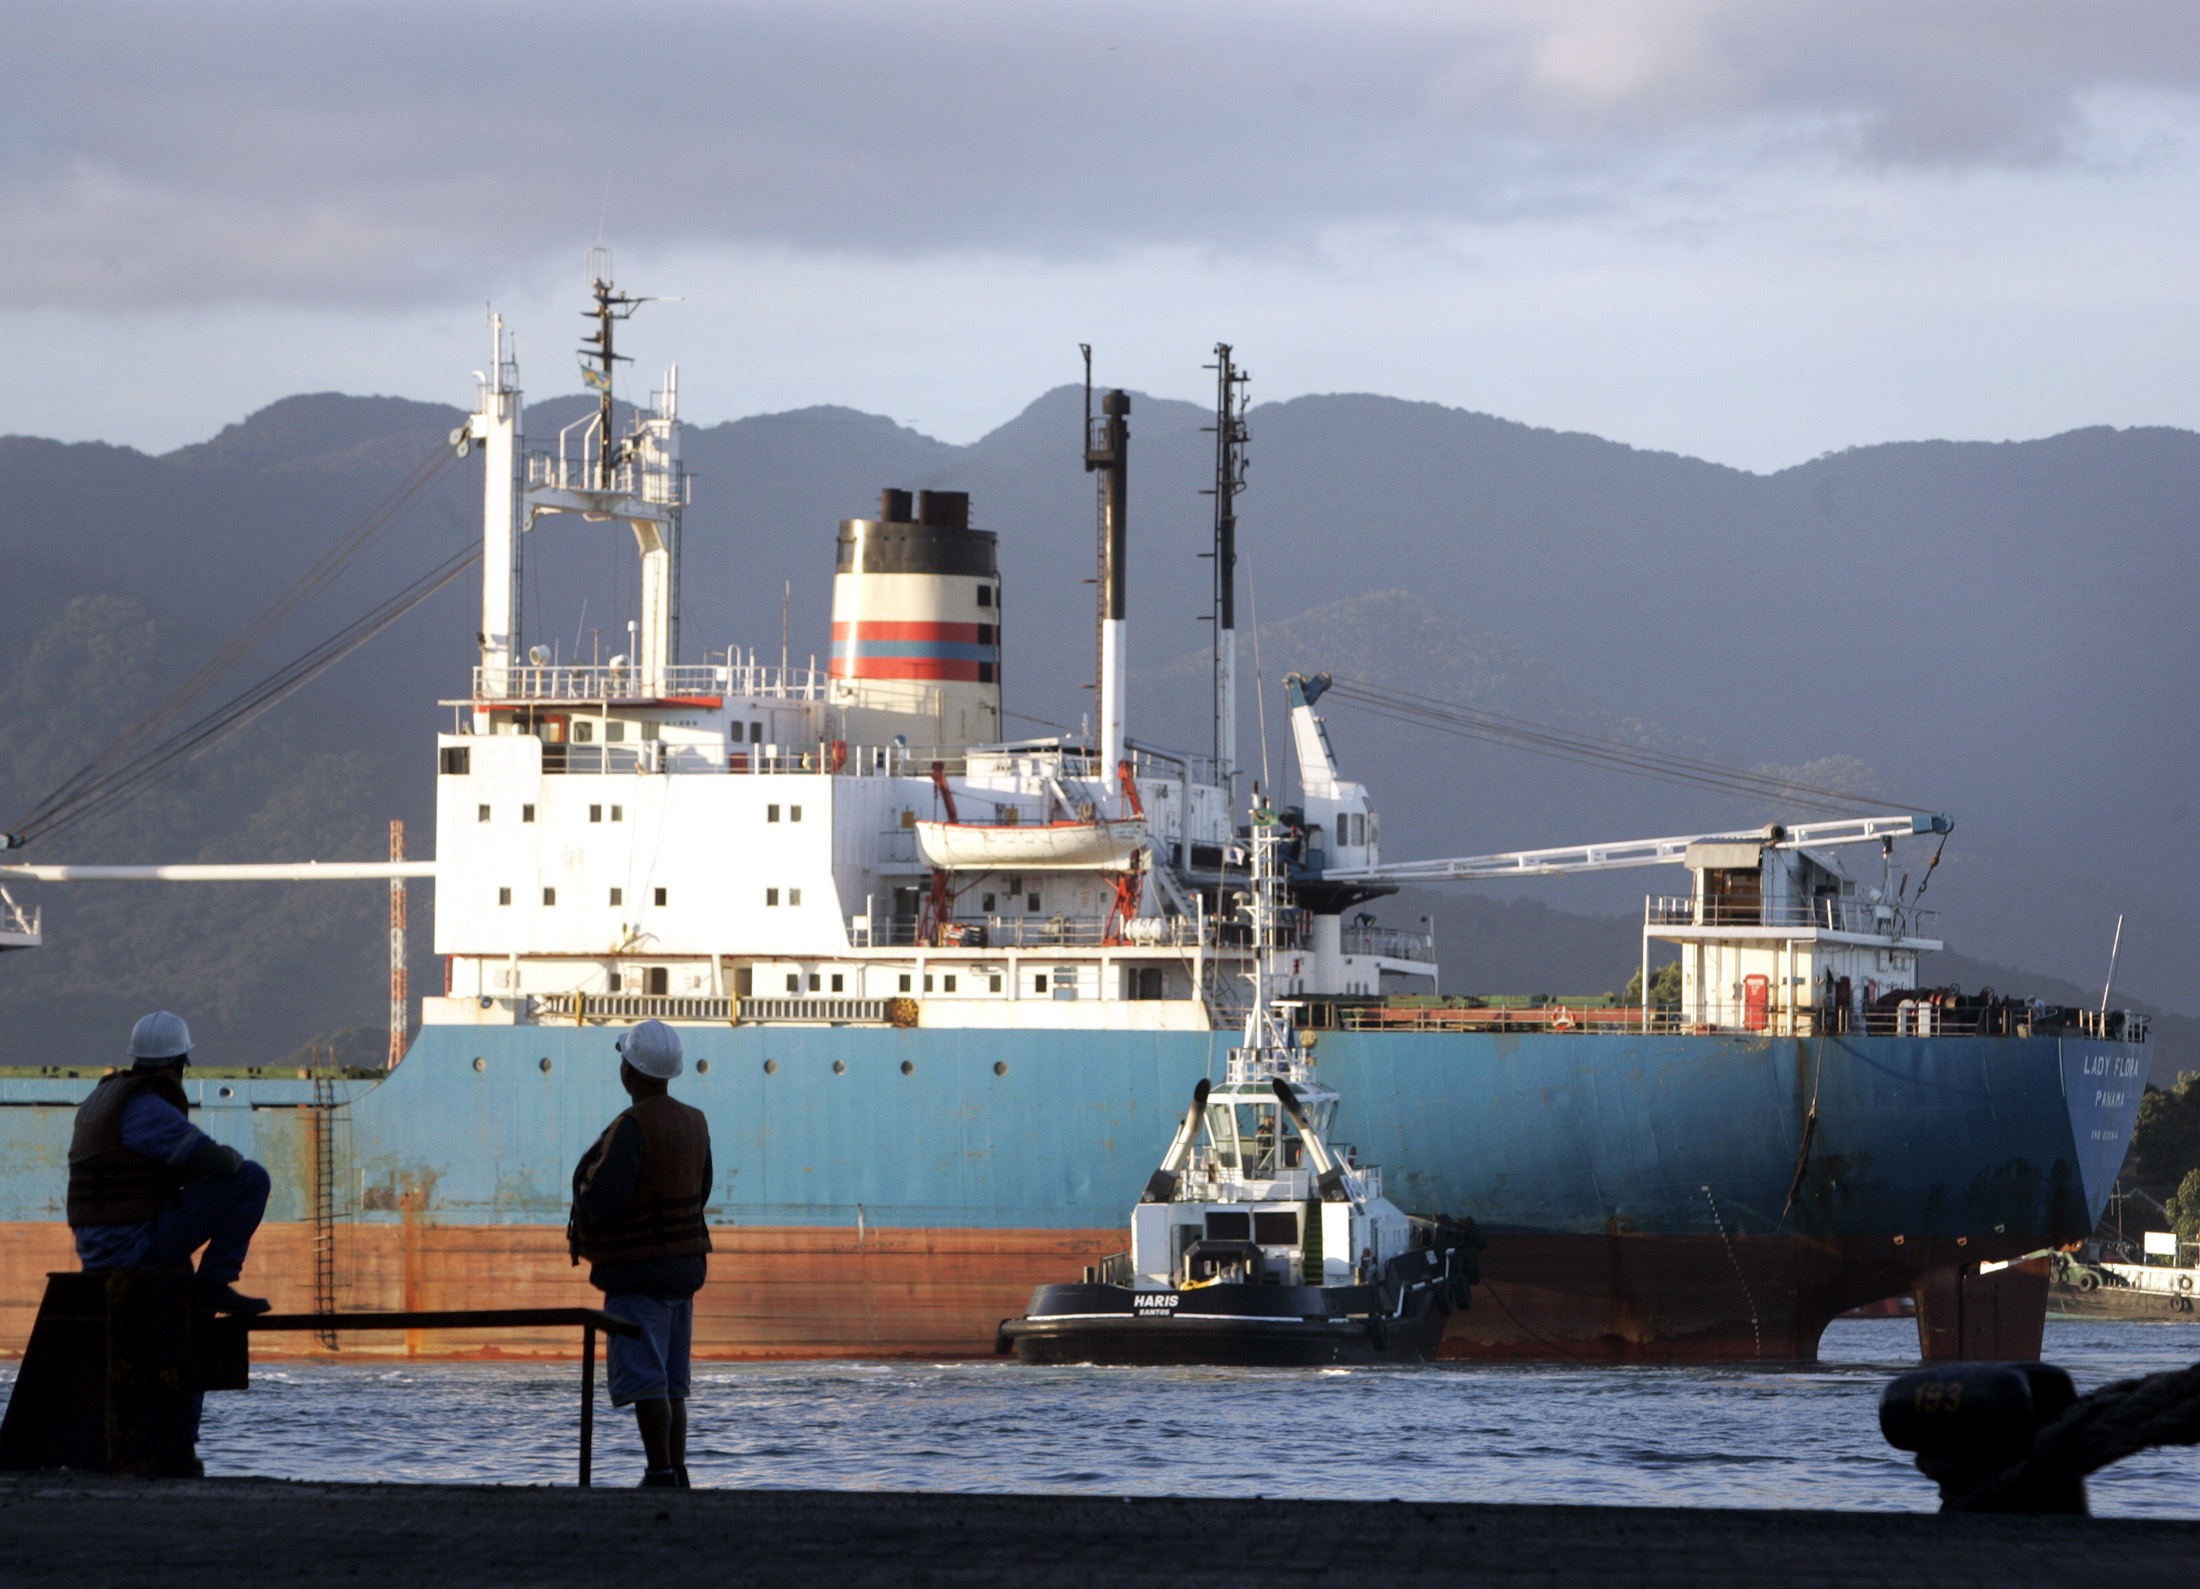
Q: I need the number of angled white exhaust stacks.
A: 2